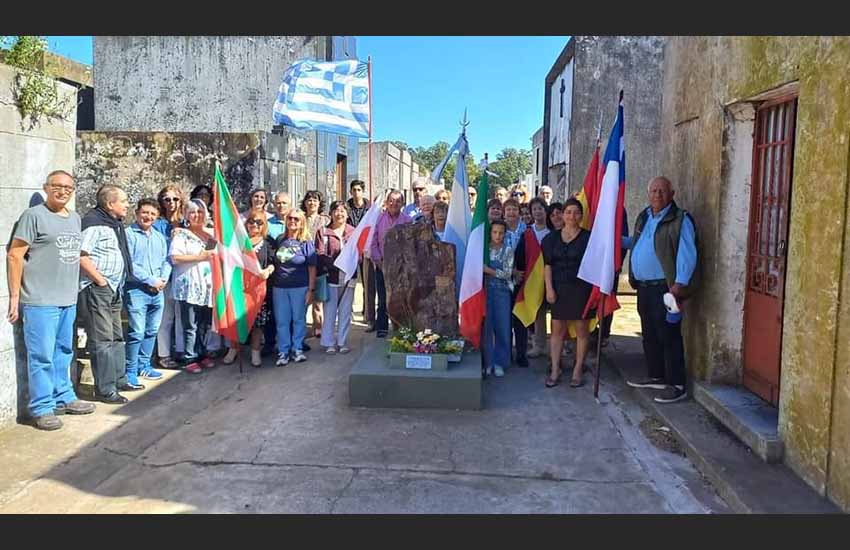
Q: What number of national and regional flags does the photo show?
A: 8